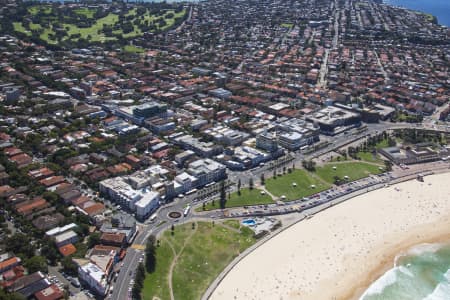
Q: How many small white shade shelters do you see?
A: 7